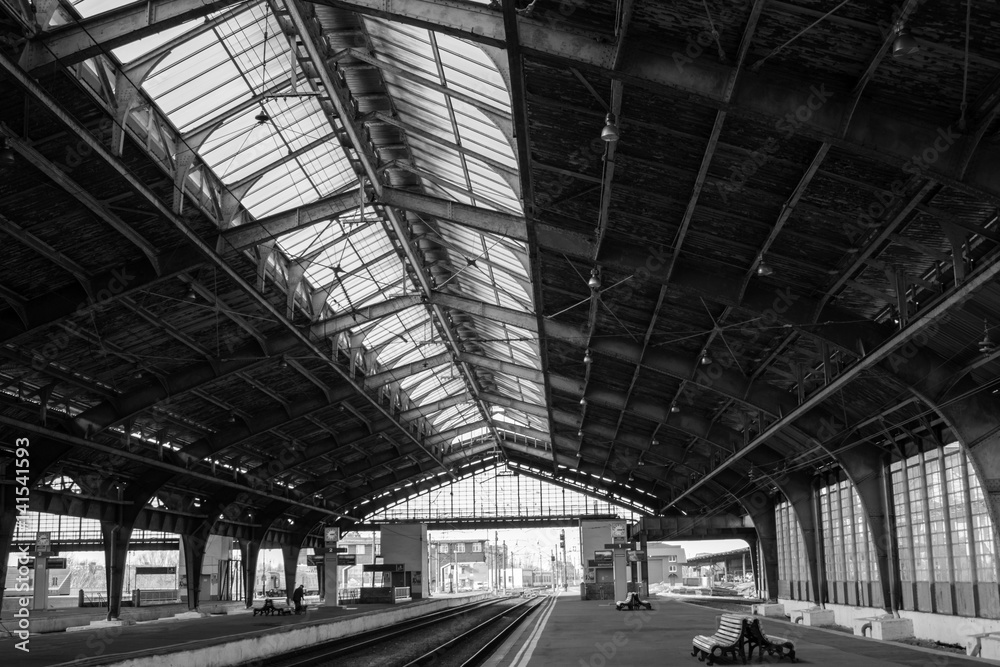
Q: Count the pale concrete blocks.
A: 4